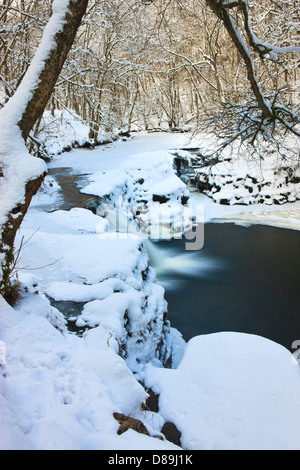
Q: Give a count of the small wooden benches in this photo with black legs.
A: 0